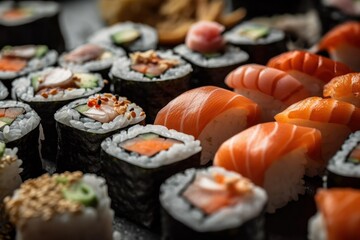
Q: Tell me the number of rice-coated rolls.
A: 2